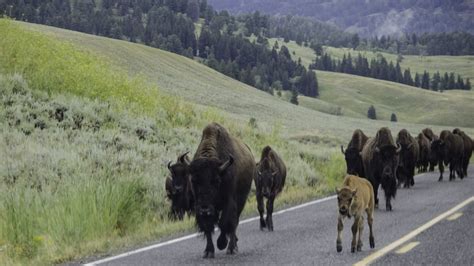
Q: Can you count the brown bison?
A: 1